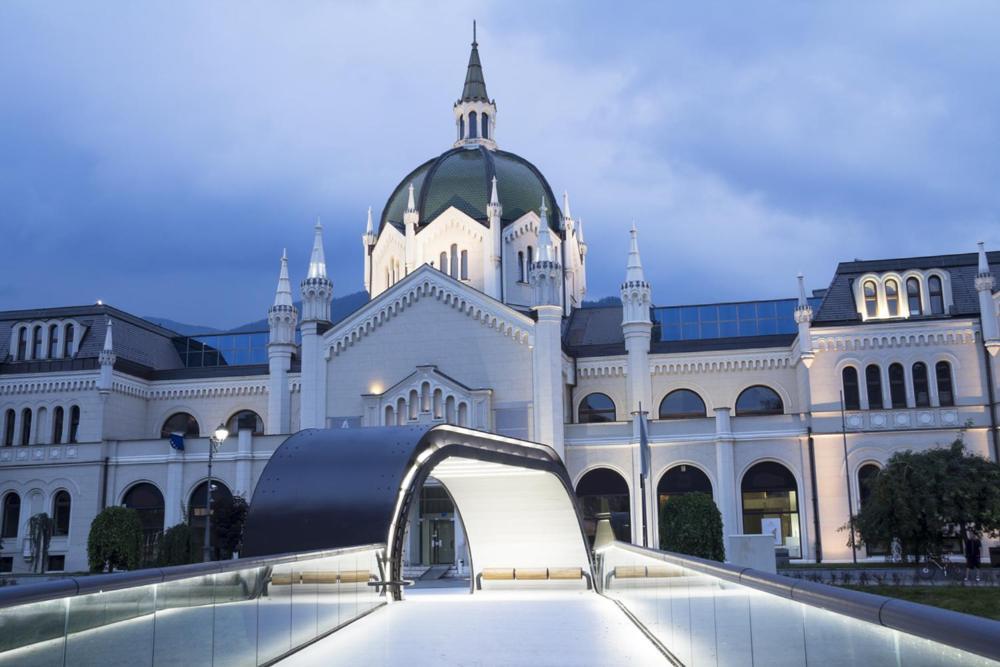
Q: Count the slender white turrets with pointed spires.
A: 12